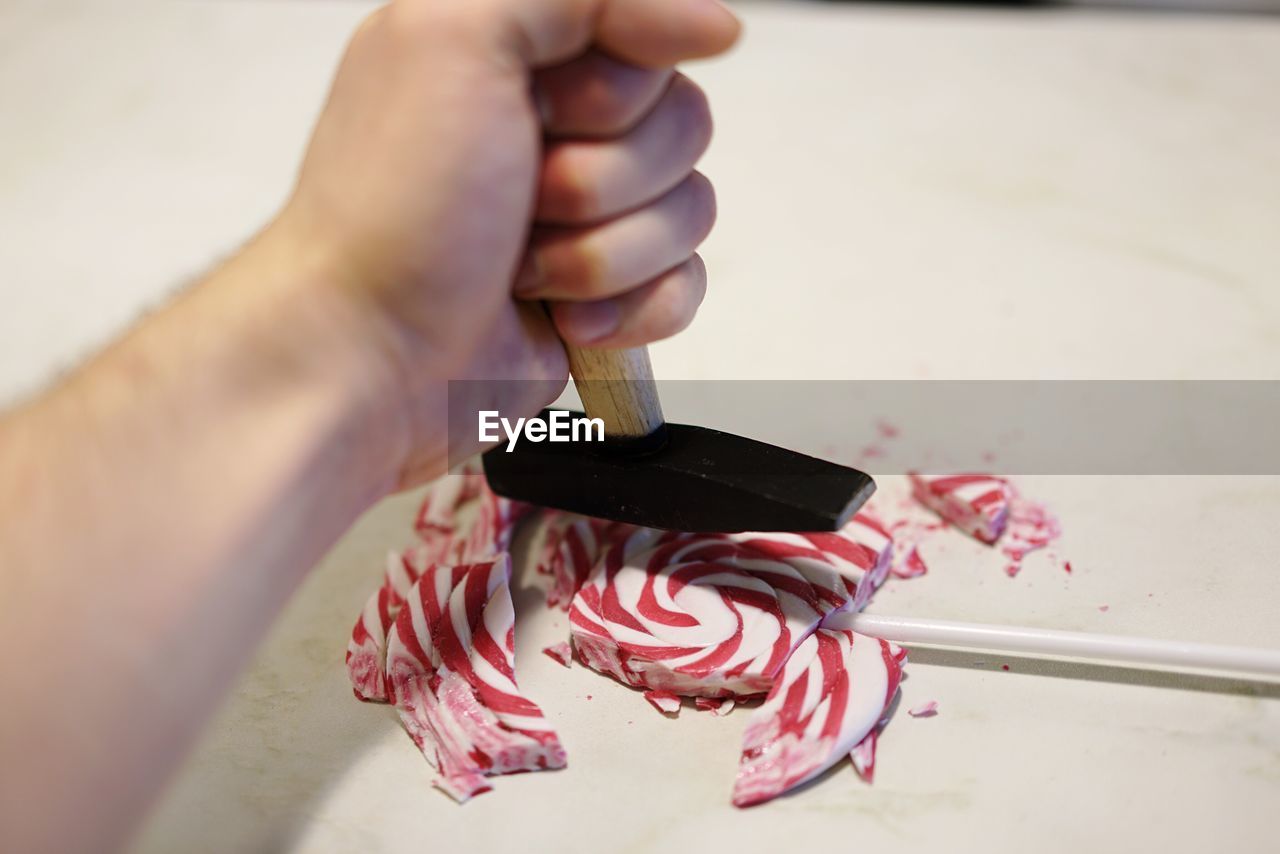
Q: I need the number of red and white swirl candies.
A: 1